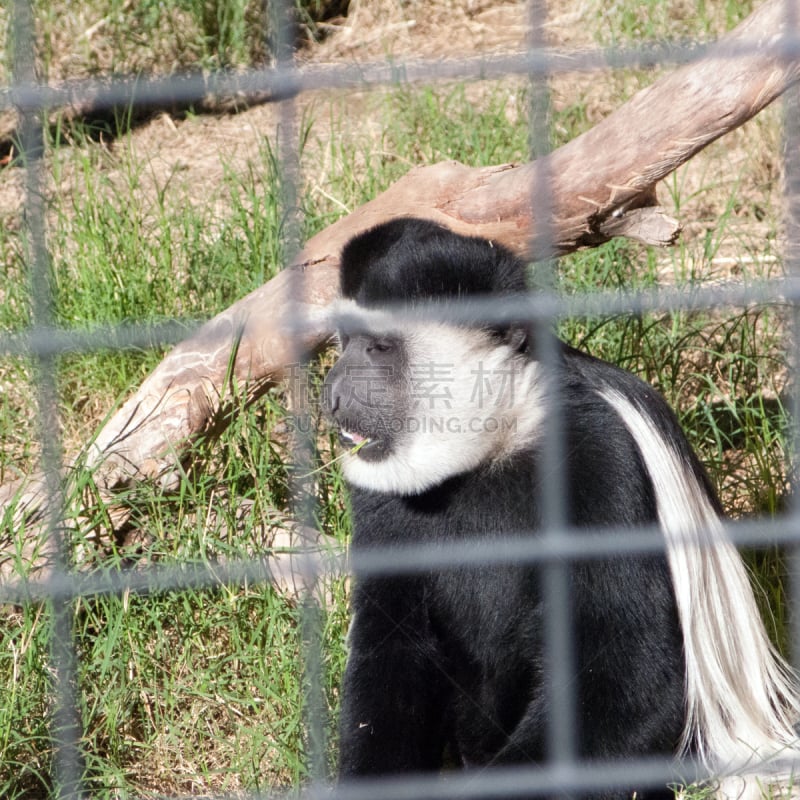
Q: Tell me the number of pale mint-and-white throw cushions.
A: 0